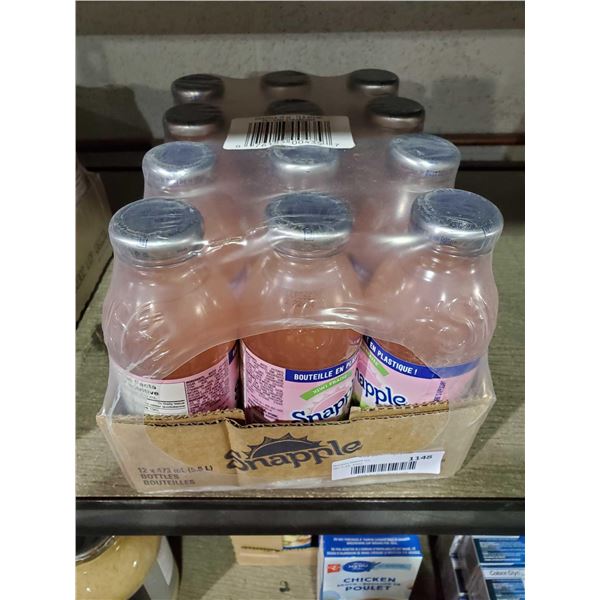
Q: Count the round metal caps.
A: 12